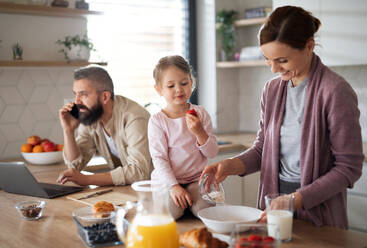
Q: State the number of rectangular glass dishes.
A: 2